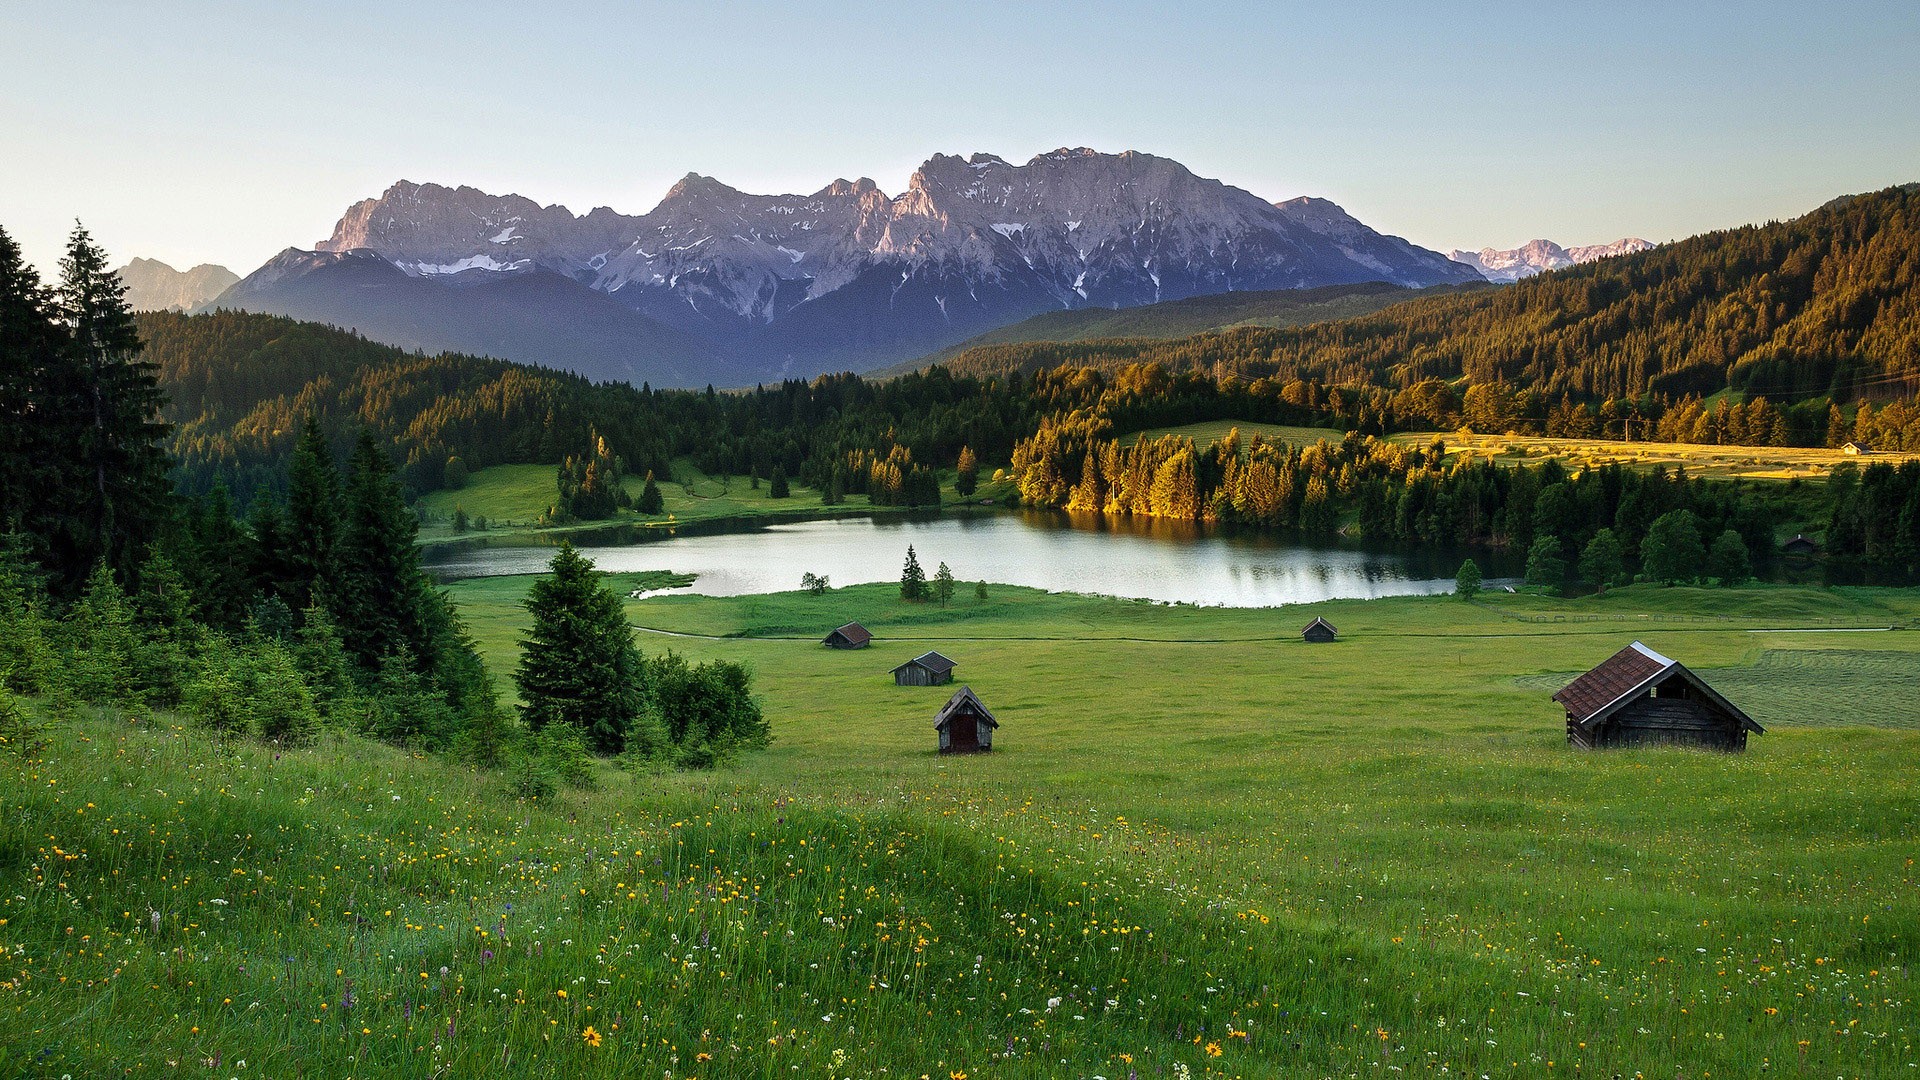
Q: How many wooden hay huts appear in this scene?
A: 5